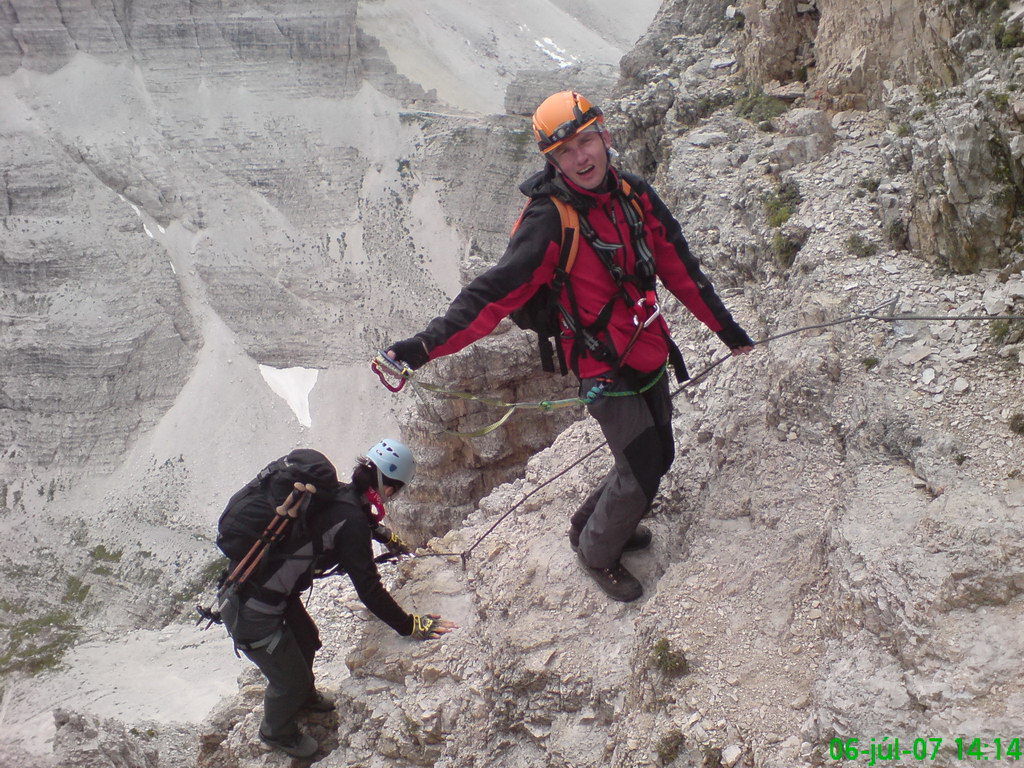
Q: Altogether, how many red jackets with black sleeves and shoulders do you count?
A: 1